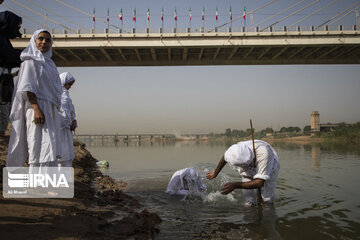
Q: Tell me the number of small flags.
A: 12